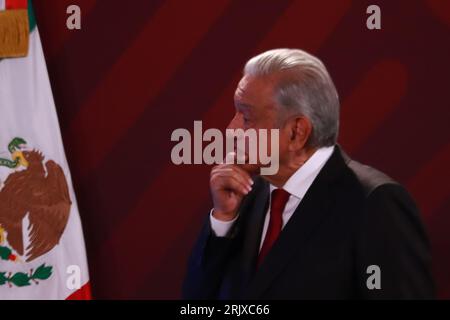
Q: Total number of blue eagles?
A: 0